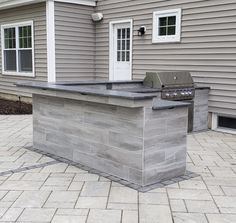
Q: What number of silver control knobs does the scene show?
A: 5